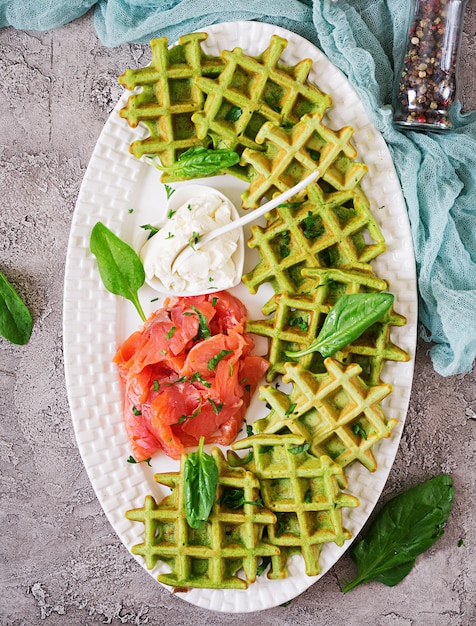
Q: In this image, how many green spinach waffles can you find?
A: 8